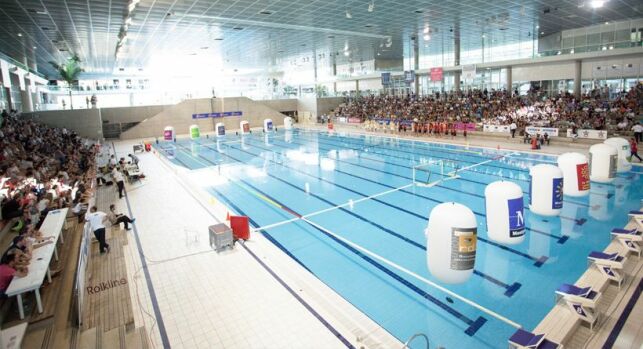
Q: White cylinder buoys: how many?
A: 12